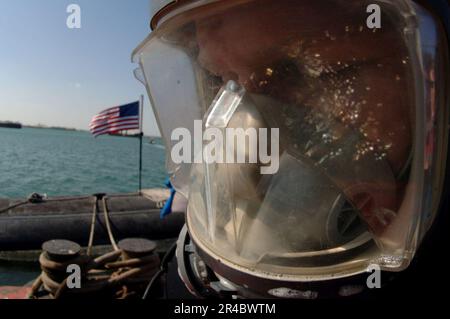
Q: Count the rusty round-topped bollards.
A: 2